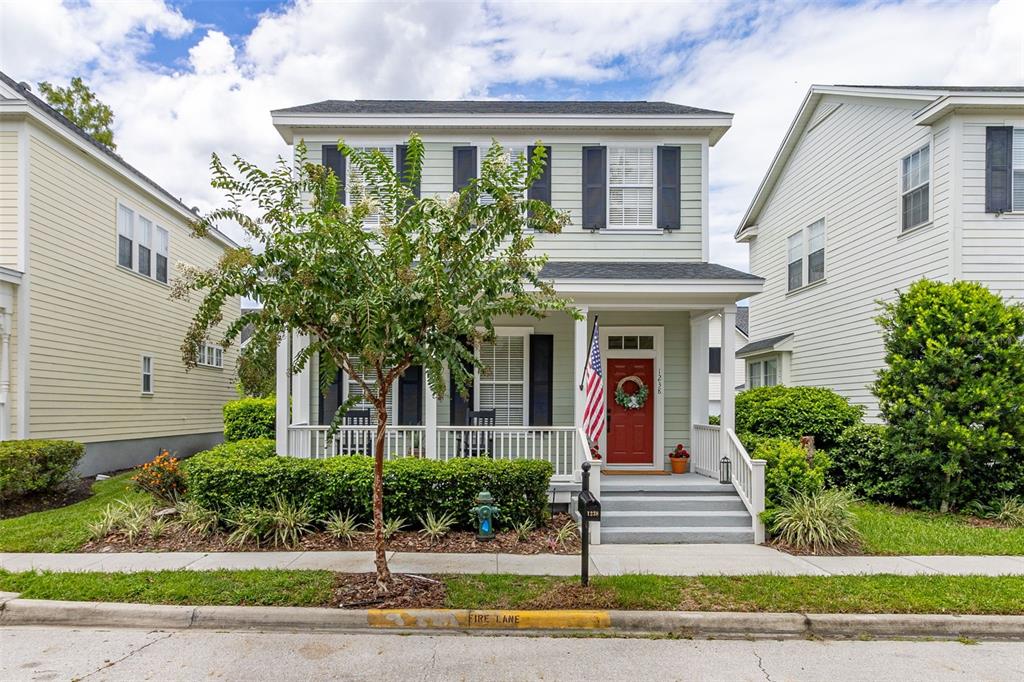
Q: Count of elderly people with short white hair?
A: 0